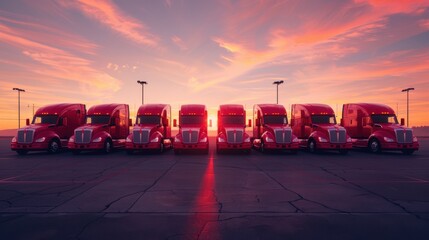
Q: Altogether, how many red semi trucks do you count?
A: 8